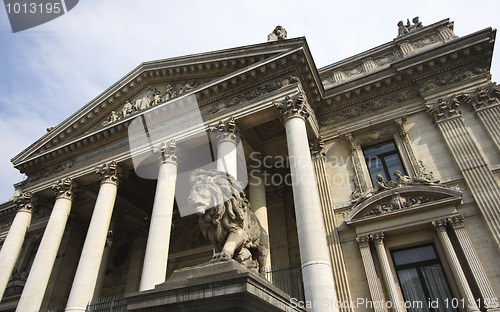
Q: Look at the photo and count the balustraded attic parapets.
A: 1